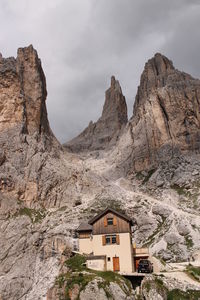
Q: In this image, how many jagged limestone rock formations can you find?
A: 3